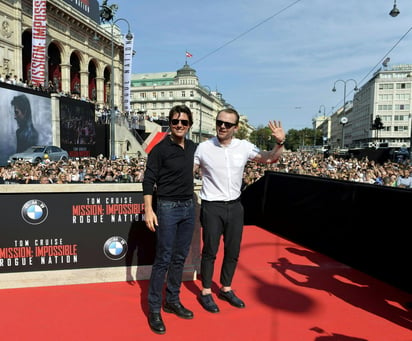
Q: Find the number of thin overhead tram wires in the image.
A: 2